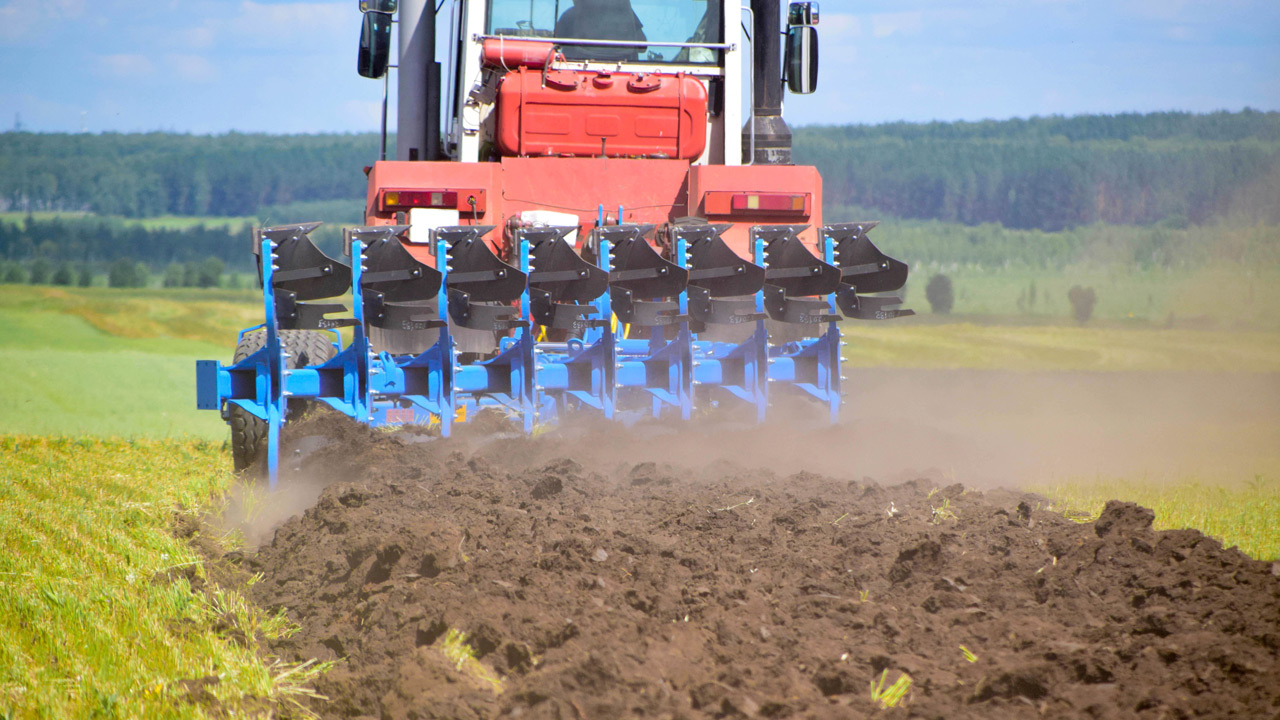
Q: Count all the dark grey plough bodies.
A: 8